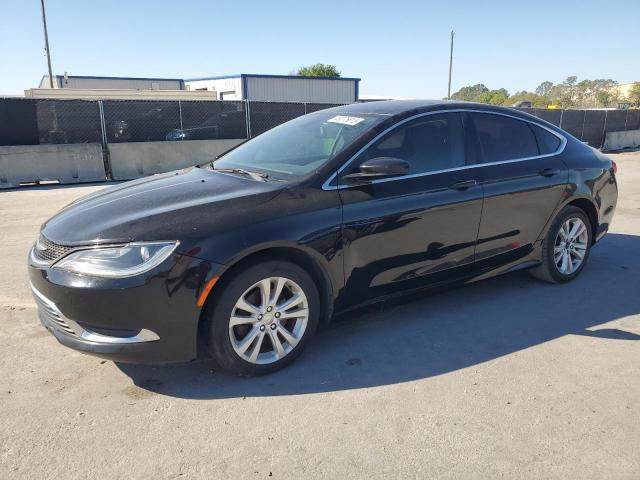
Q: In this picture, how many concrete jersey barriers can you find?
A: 3